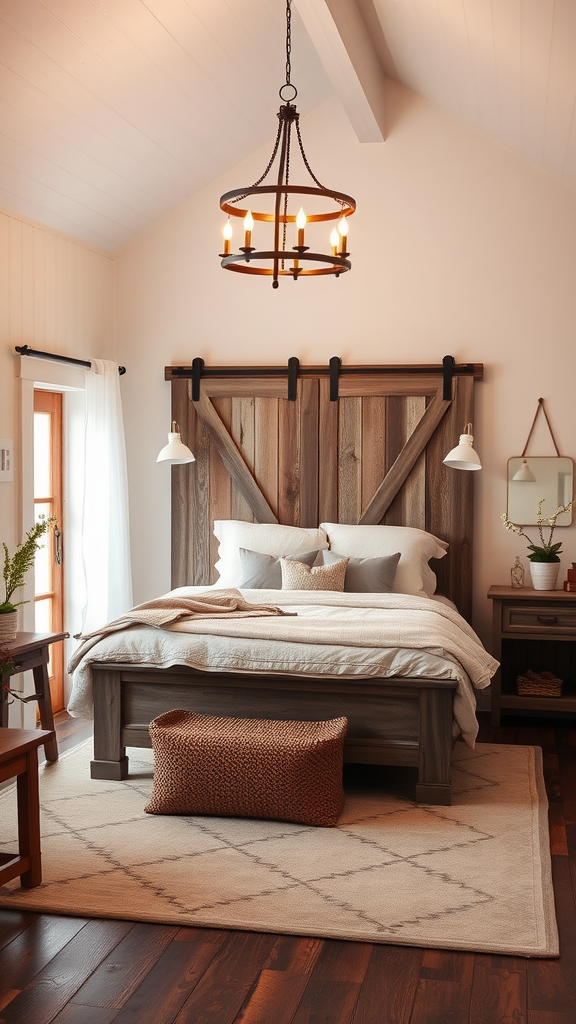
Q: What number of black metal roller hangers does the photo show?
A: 4